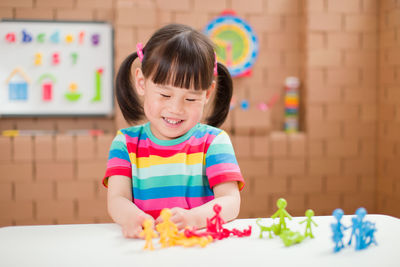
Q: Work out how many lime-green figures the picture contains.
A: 4